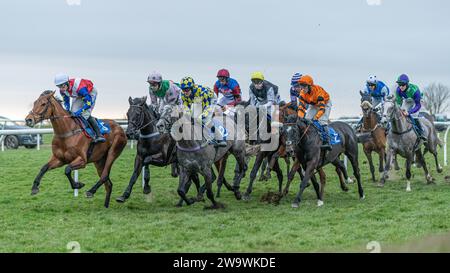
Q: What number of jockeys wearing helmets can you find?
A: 9